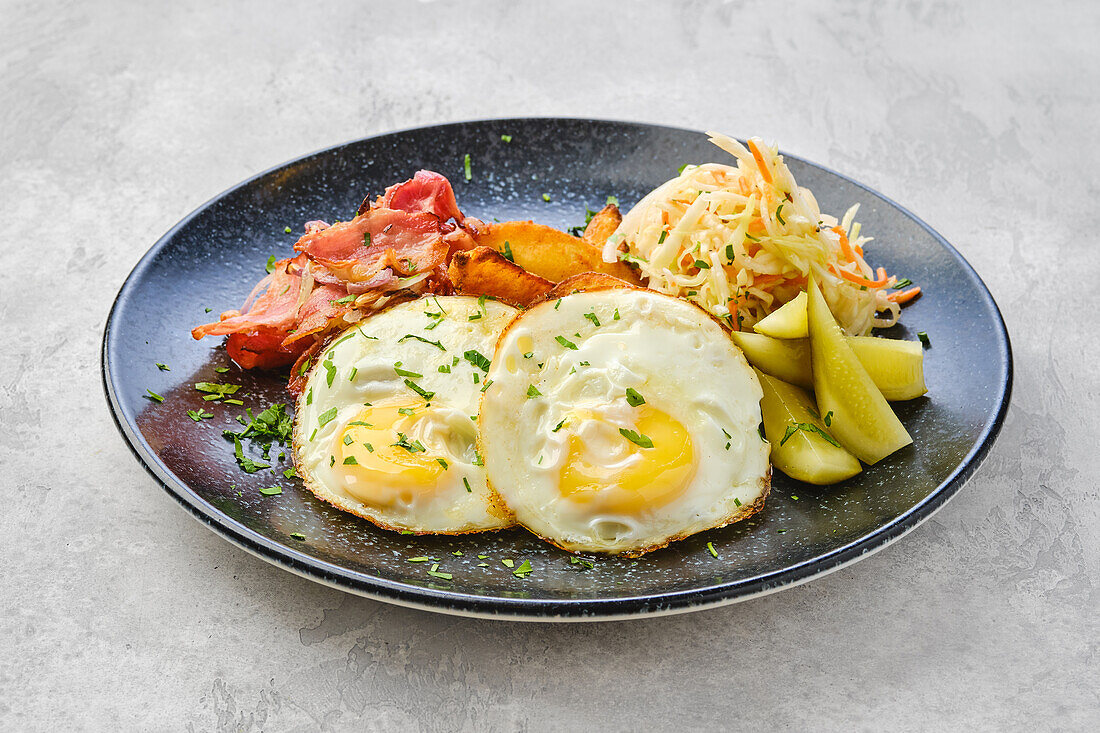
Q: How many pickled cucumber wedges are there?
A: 4